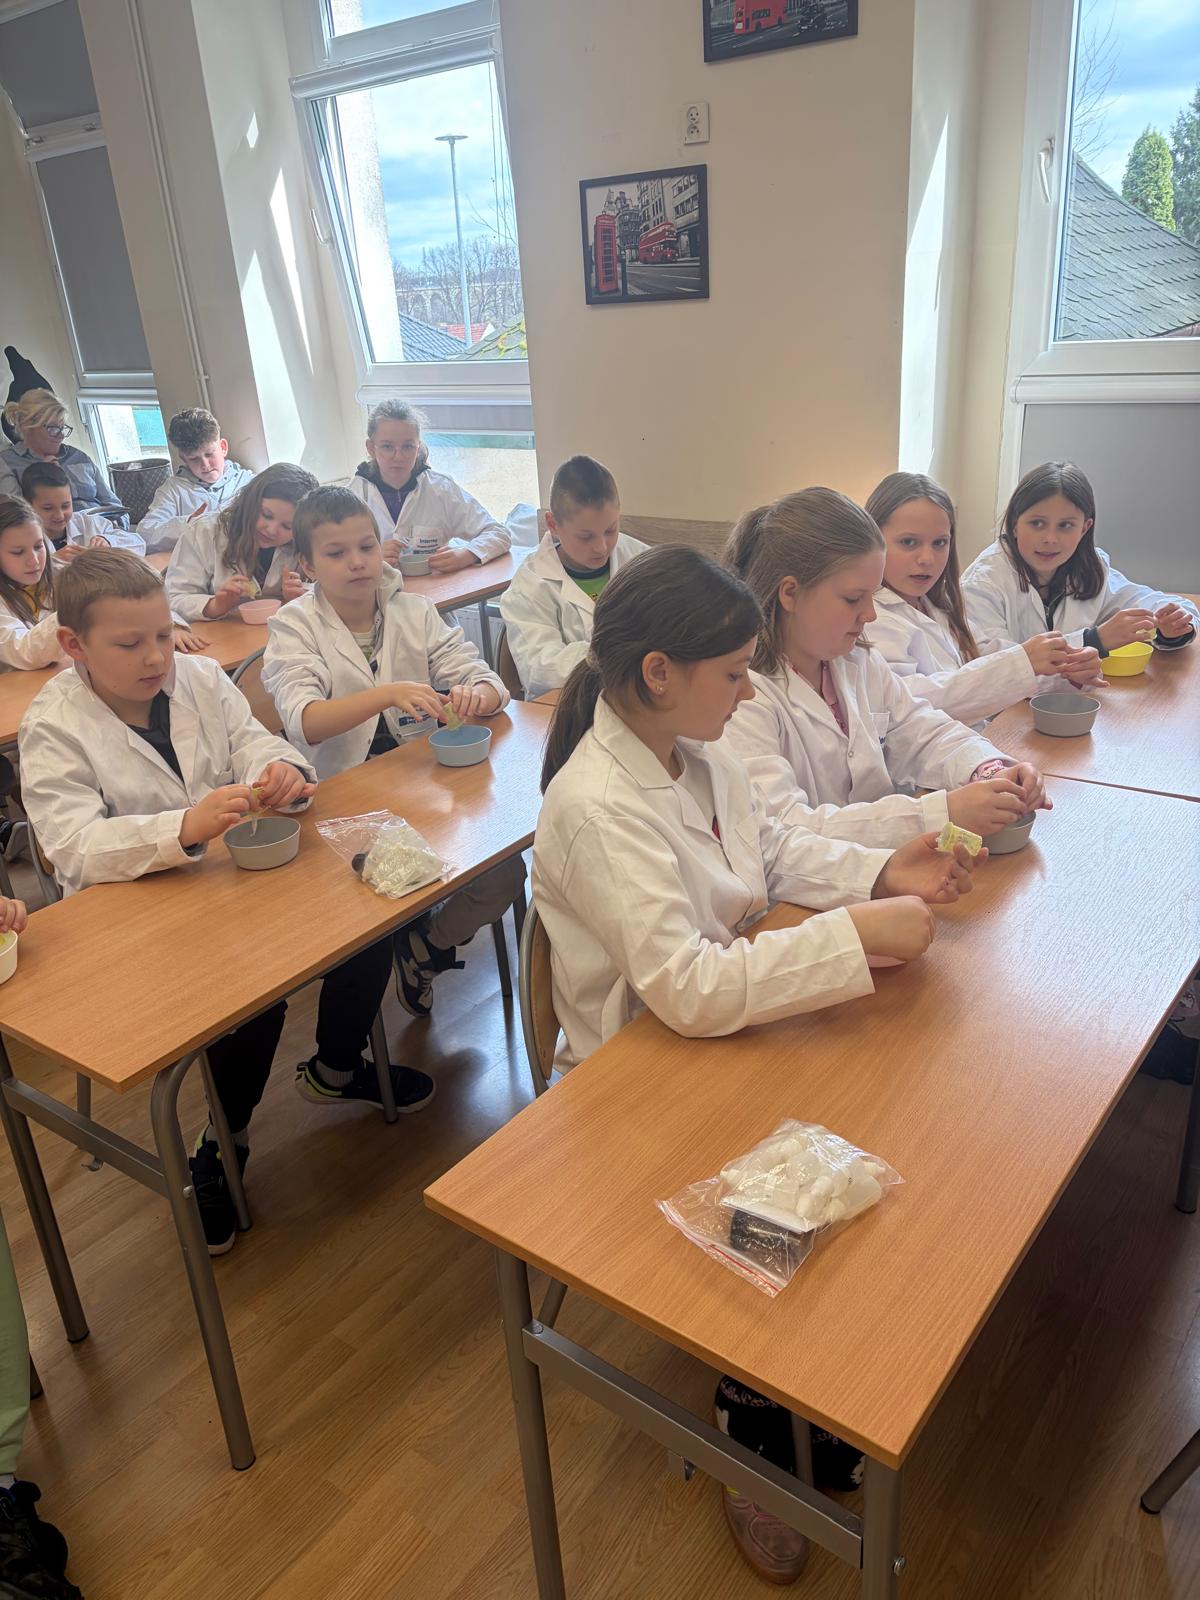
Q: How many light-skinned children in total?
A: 12